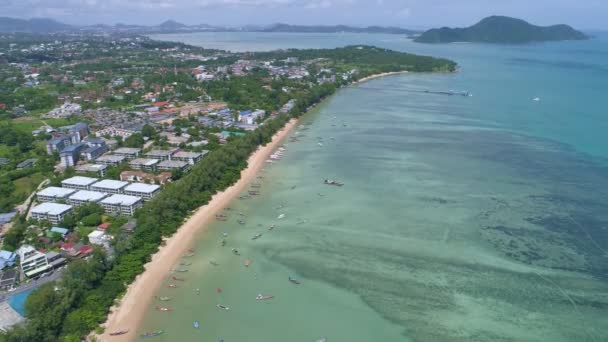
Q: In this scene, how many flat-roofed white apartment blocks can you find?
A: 7